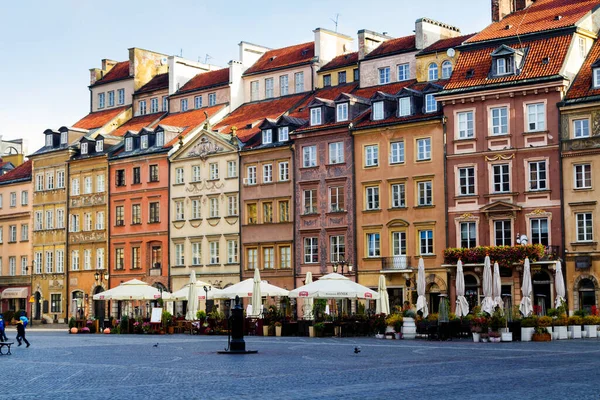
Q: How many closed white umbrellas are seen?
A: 10